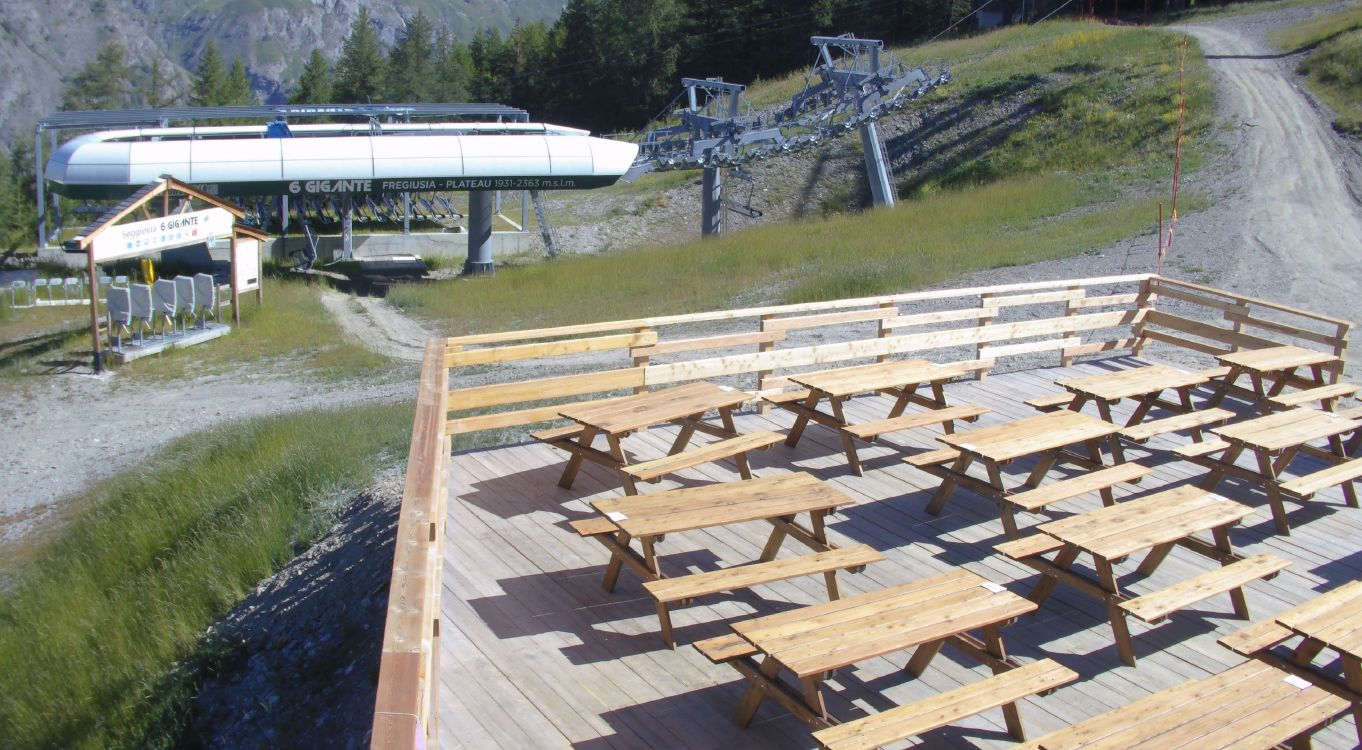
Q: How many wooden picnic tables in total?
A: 11